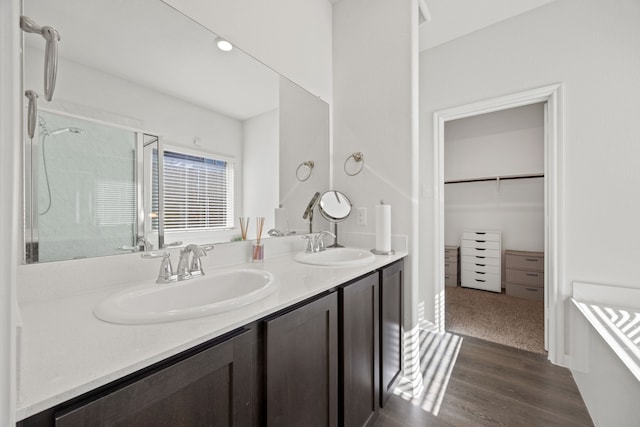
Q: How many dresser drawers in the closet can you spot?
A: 14